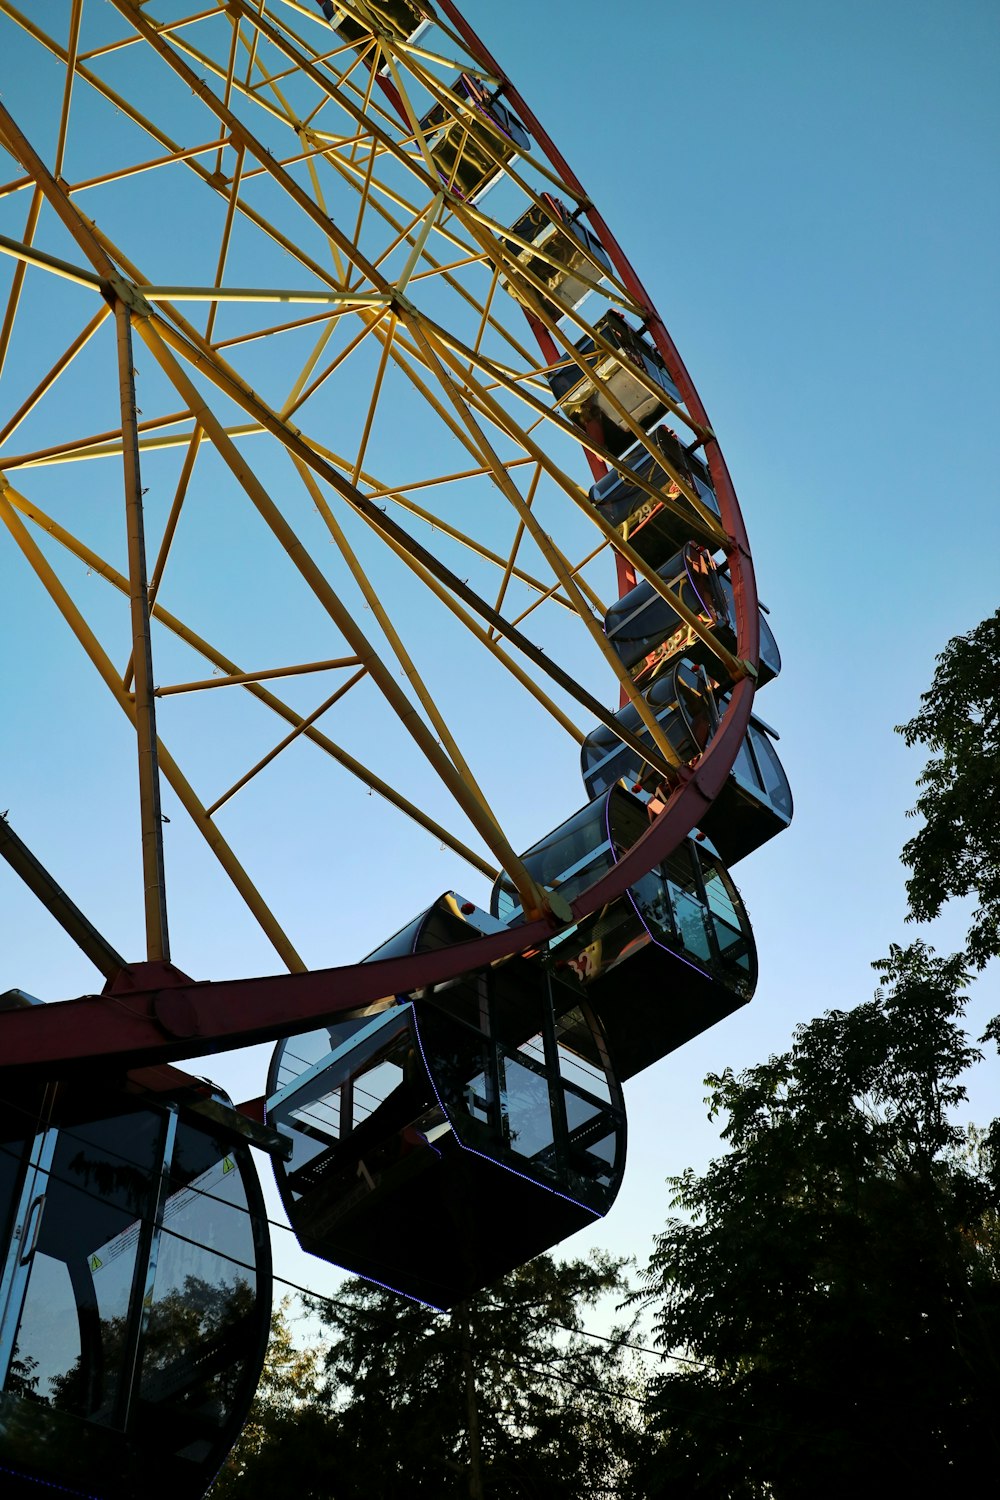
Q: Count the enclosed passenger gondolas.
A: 10